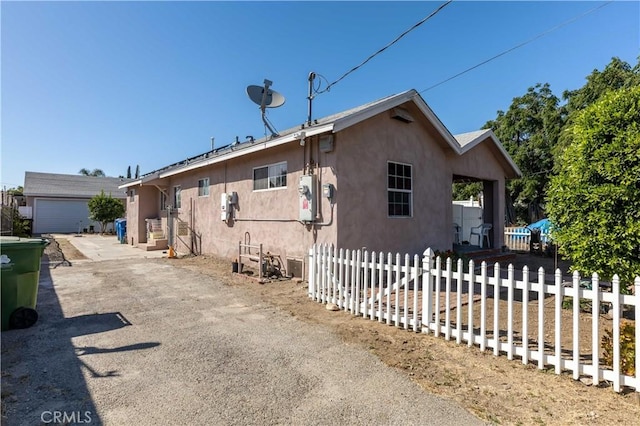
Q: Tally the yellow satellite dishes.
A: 0